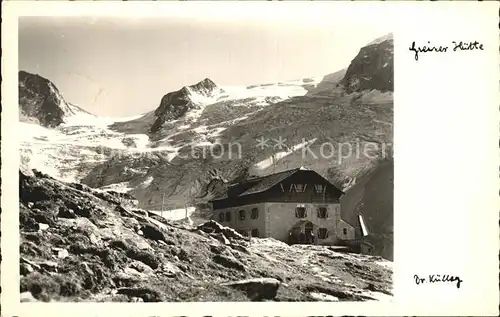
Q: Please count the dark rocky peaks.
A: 3